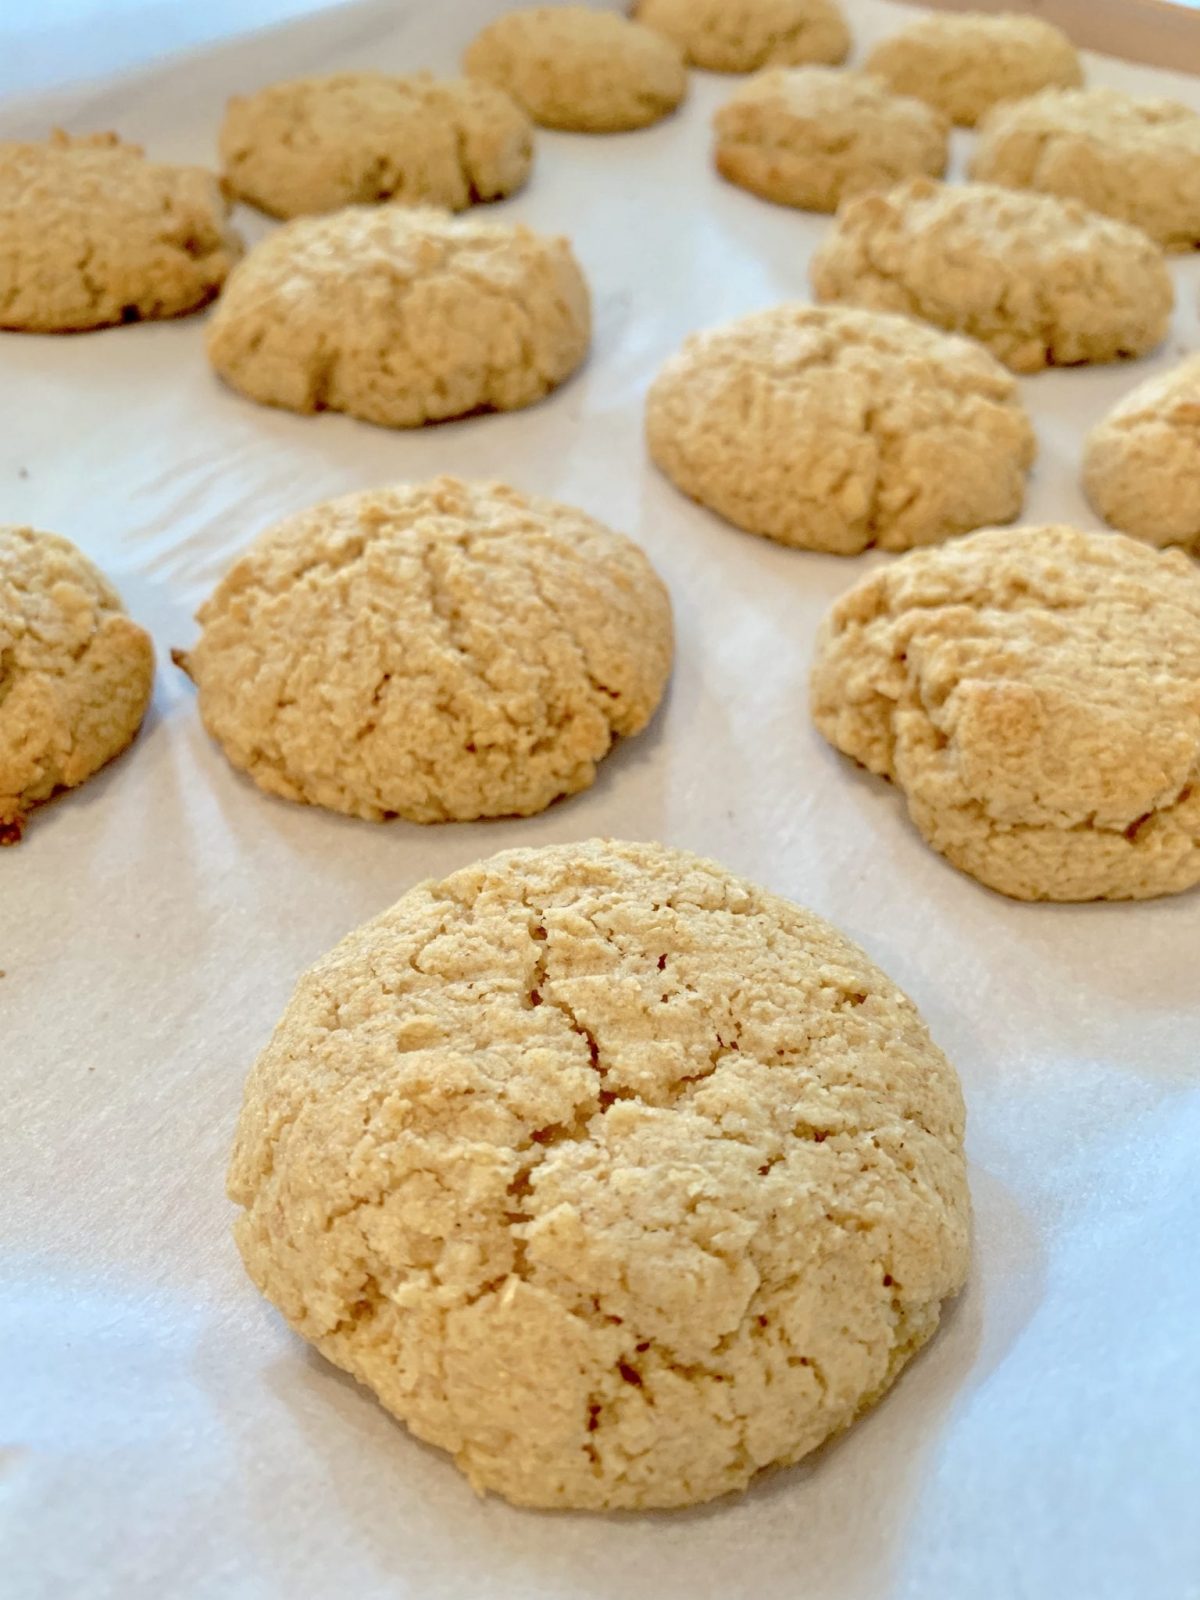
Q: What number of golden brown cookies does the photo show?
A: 15